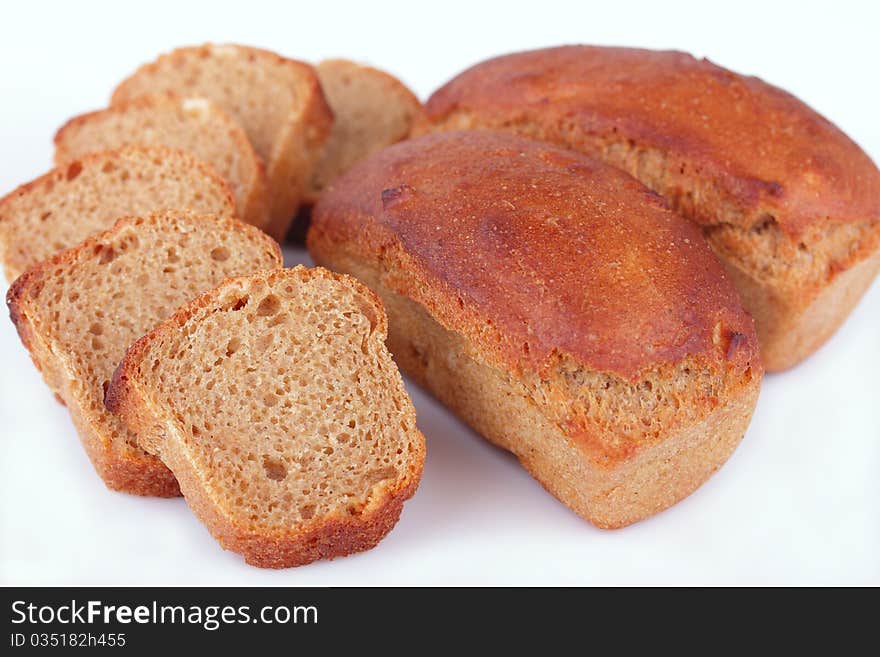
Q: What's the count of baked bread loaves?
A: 2